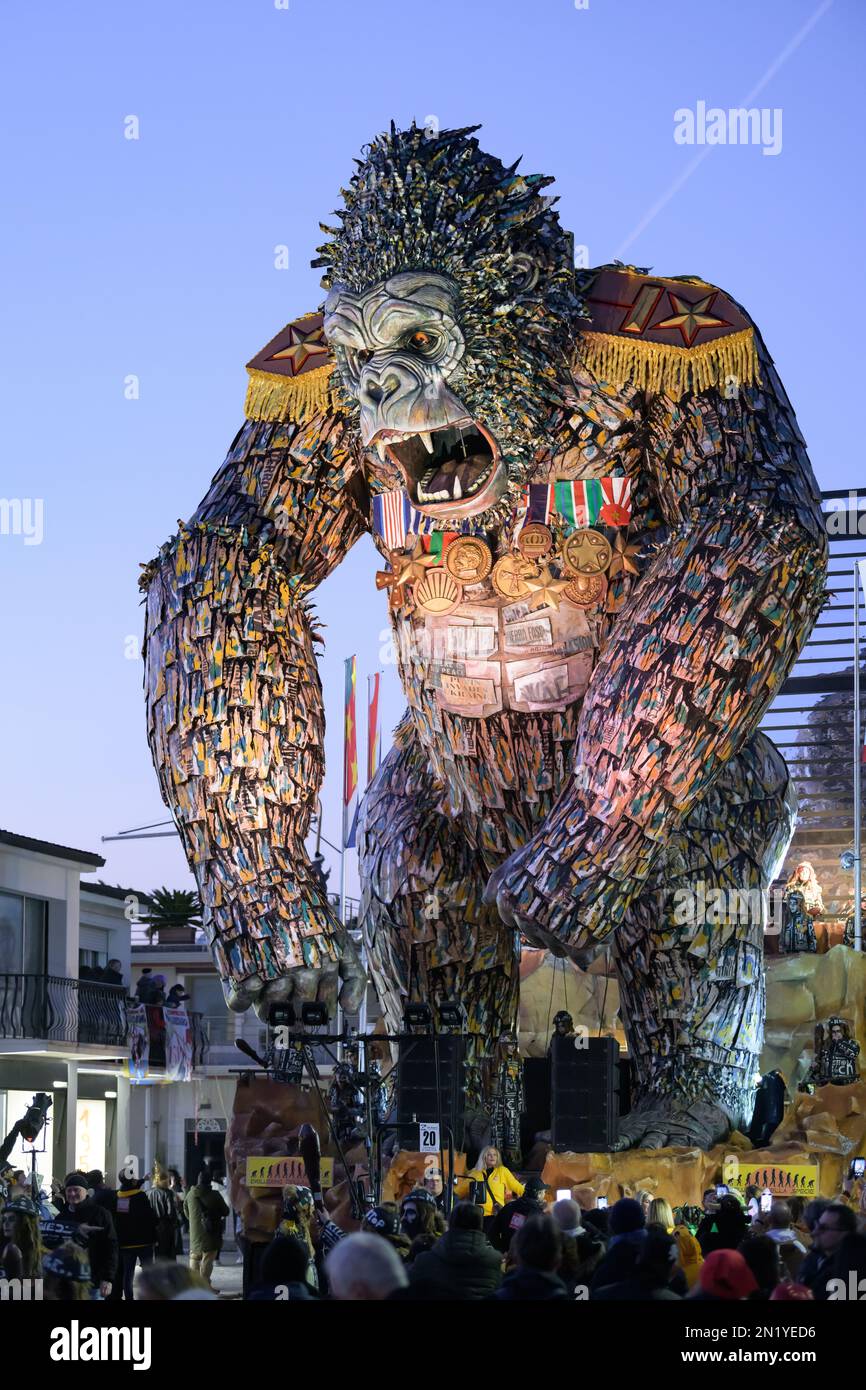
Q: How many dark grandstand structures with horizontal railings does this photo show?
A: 1